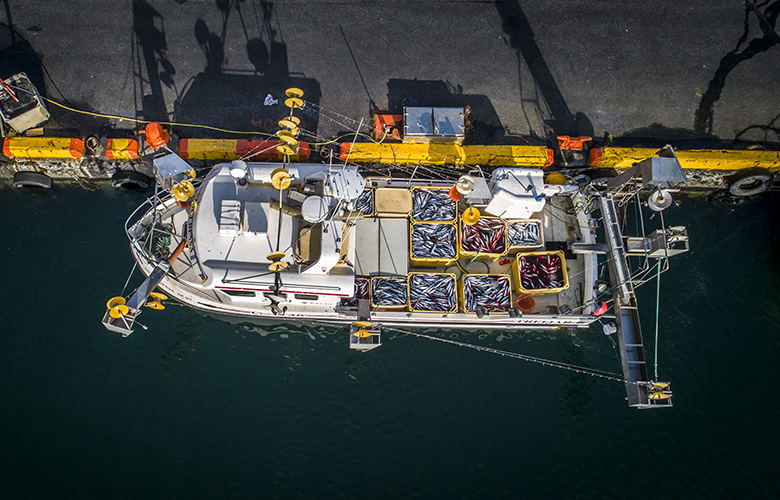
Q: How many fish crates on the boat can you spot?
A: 10